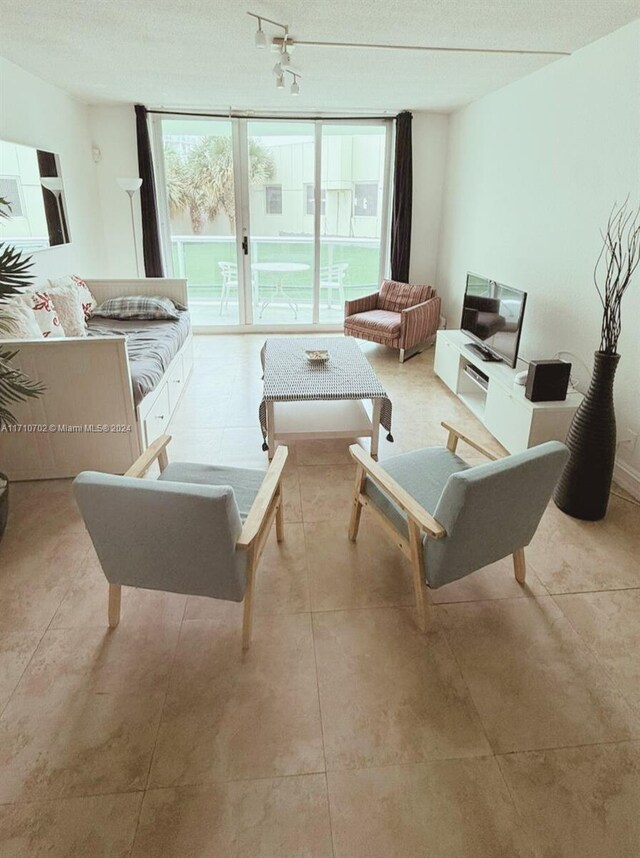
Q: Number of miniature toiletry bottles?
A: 0